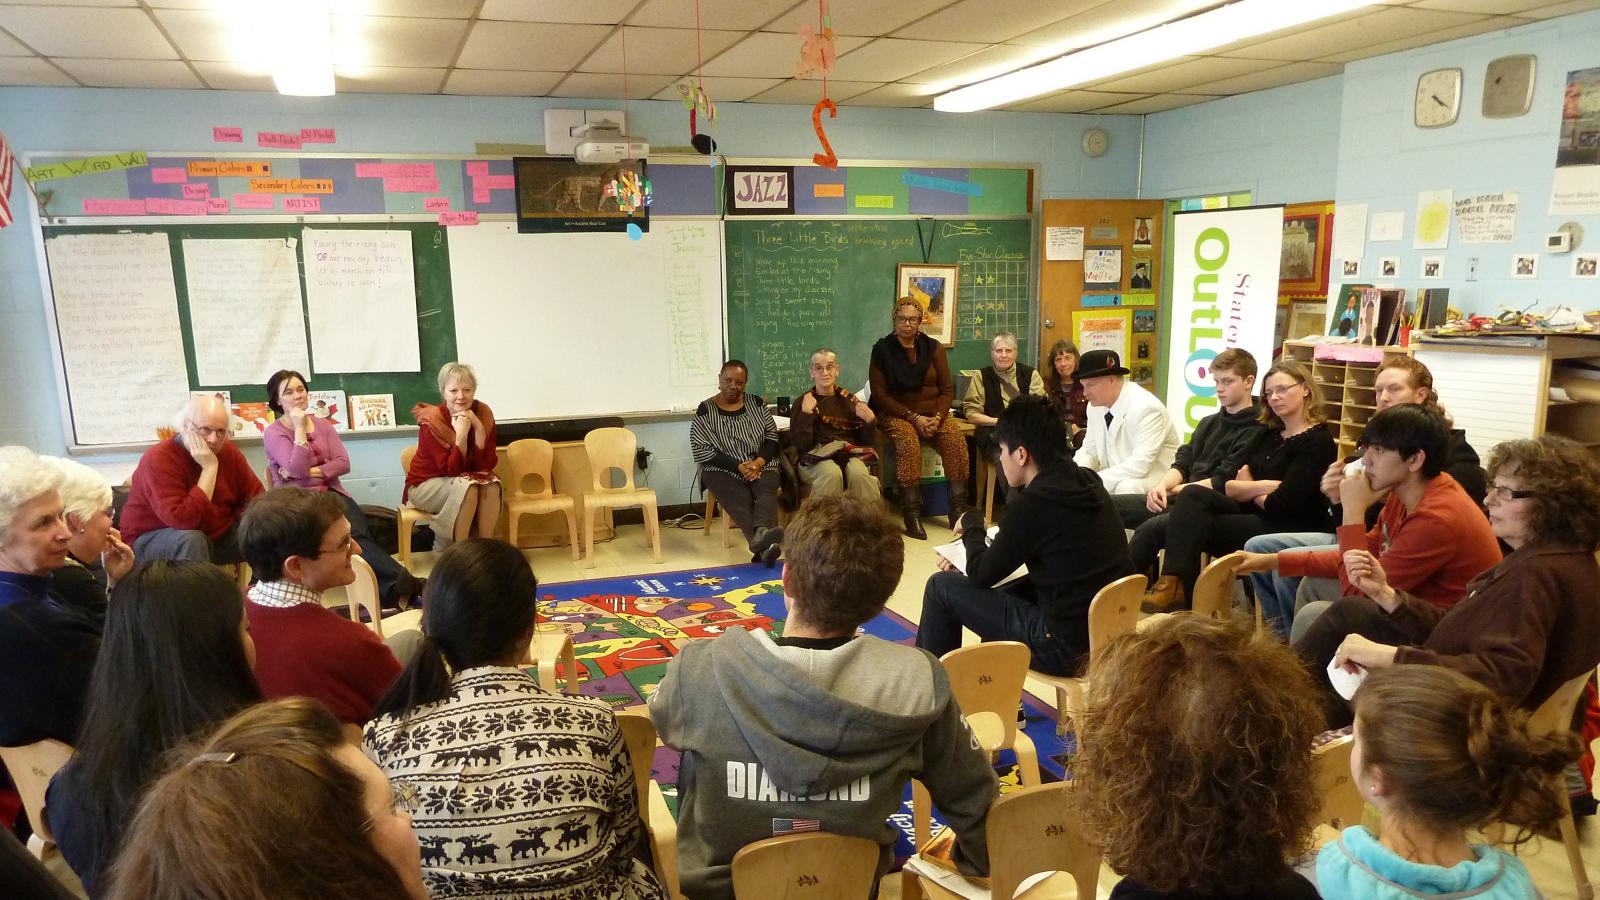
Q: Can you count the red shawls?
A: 1